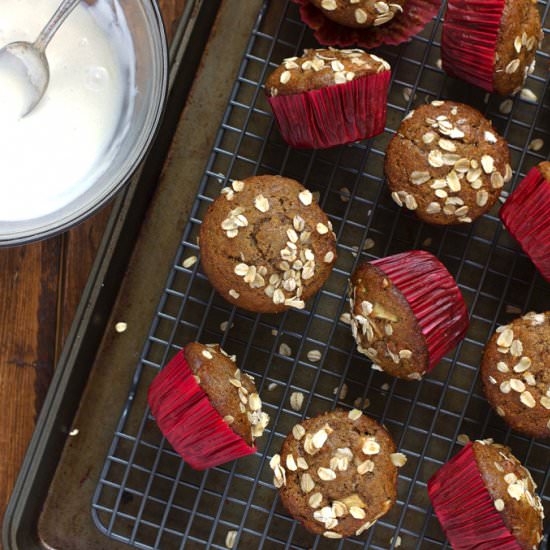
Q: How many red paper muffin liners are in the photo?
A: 7